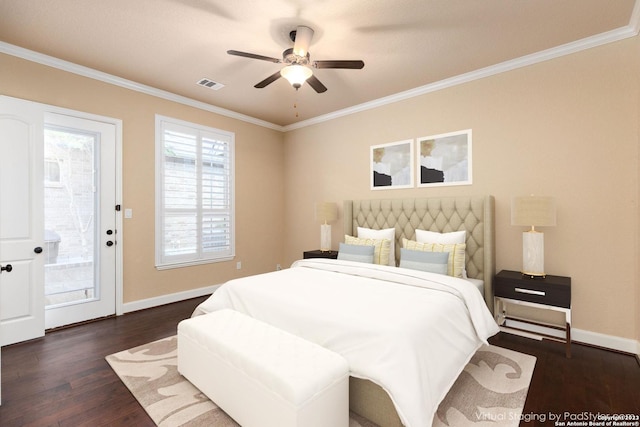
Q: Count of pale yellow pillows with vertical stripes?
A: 2